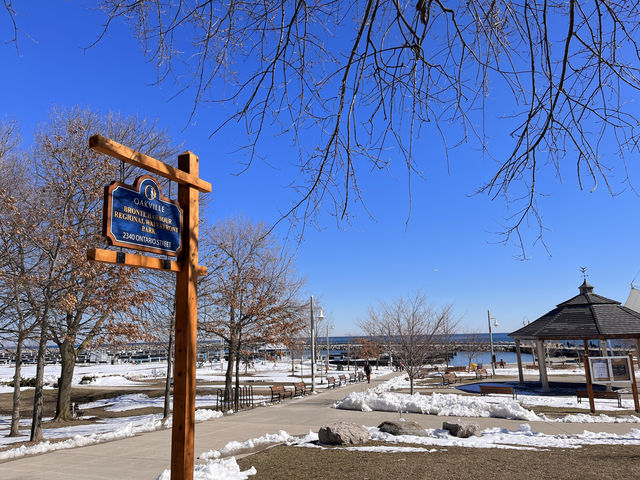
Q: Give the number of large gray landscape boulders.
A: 3